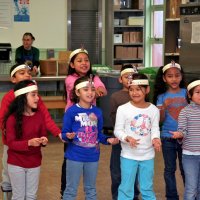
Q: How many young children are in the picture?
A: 8